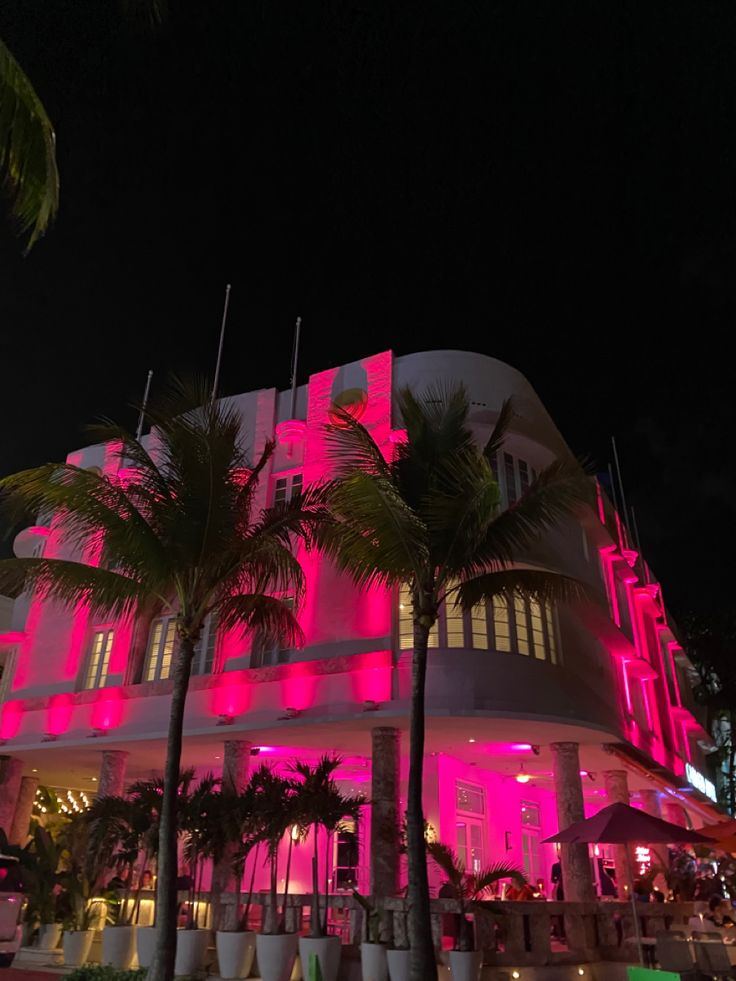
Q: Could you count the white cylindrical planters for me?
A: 11